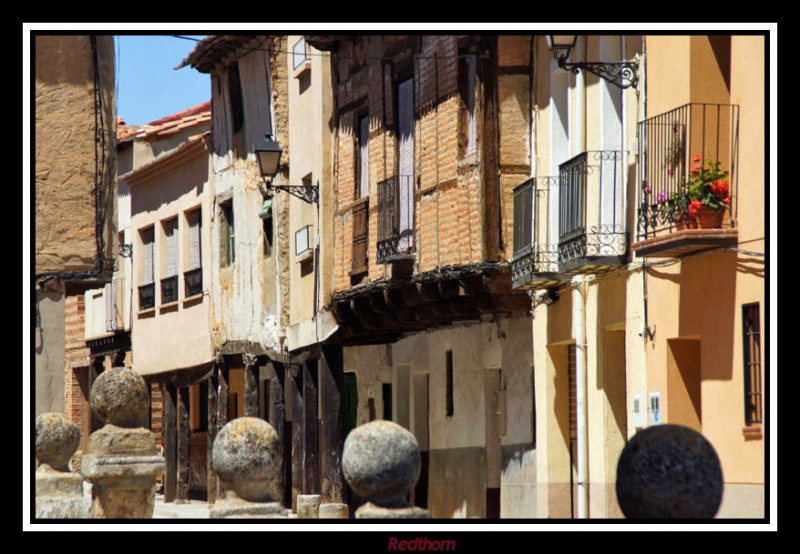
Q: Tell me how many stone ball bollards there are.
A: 5